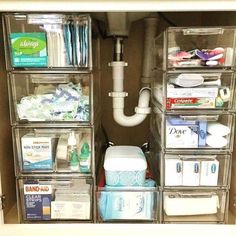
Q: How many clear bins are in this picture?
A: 10